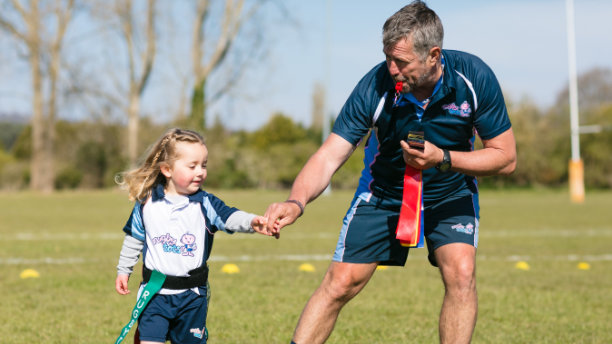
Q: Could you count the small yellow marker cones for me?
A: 6